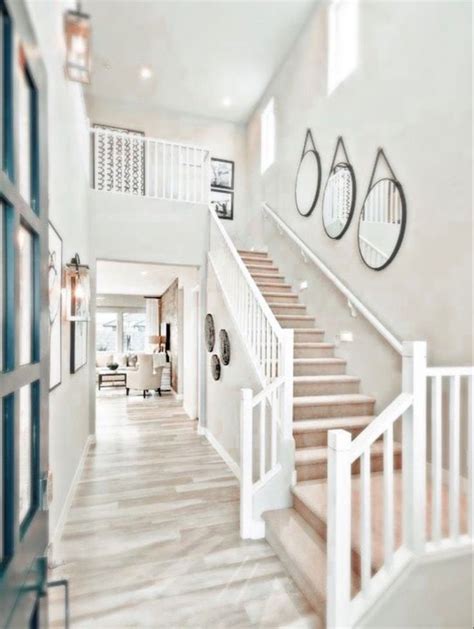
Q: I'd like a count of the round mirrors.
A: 3